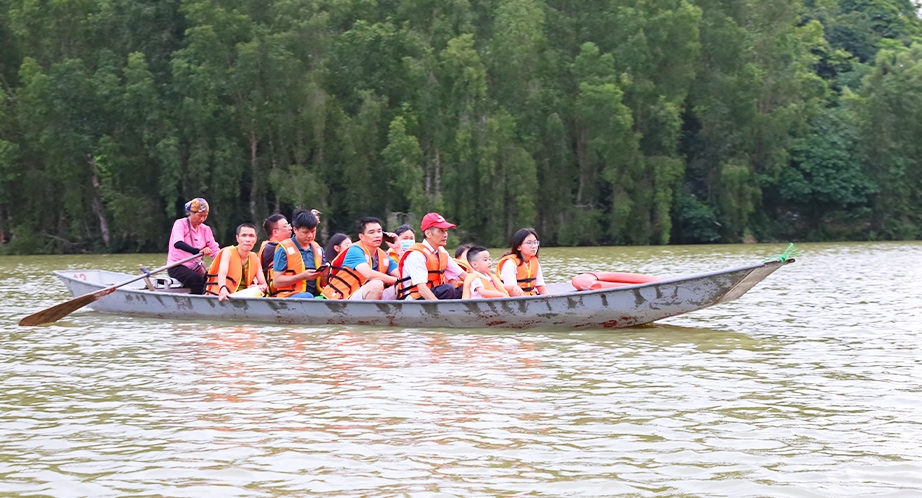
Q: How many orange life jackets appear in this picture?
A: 9